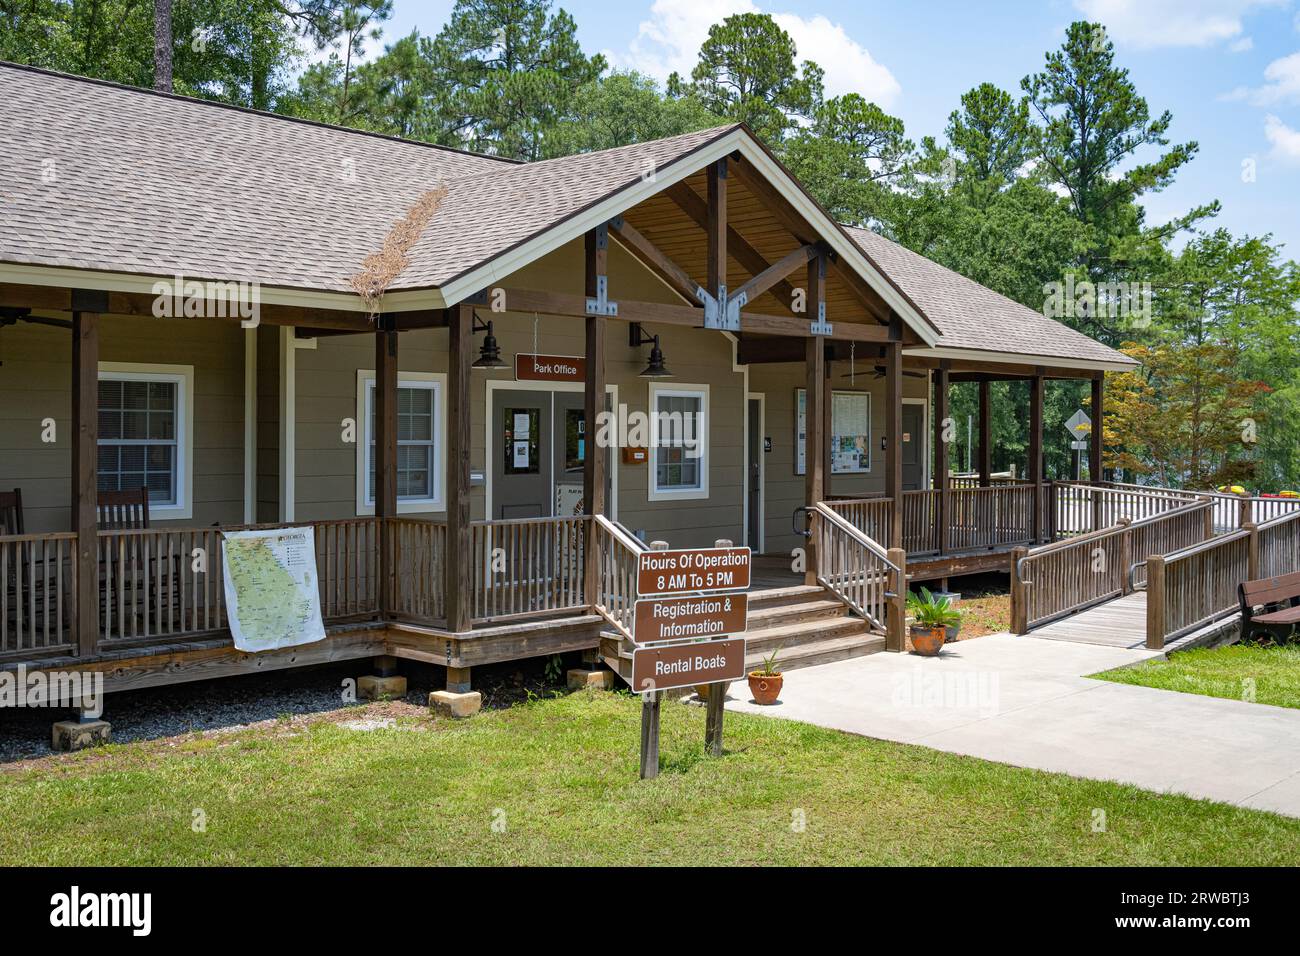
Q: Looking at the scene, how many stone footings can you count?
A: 4